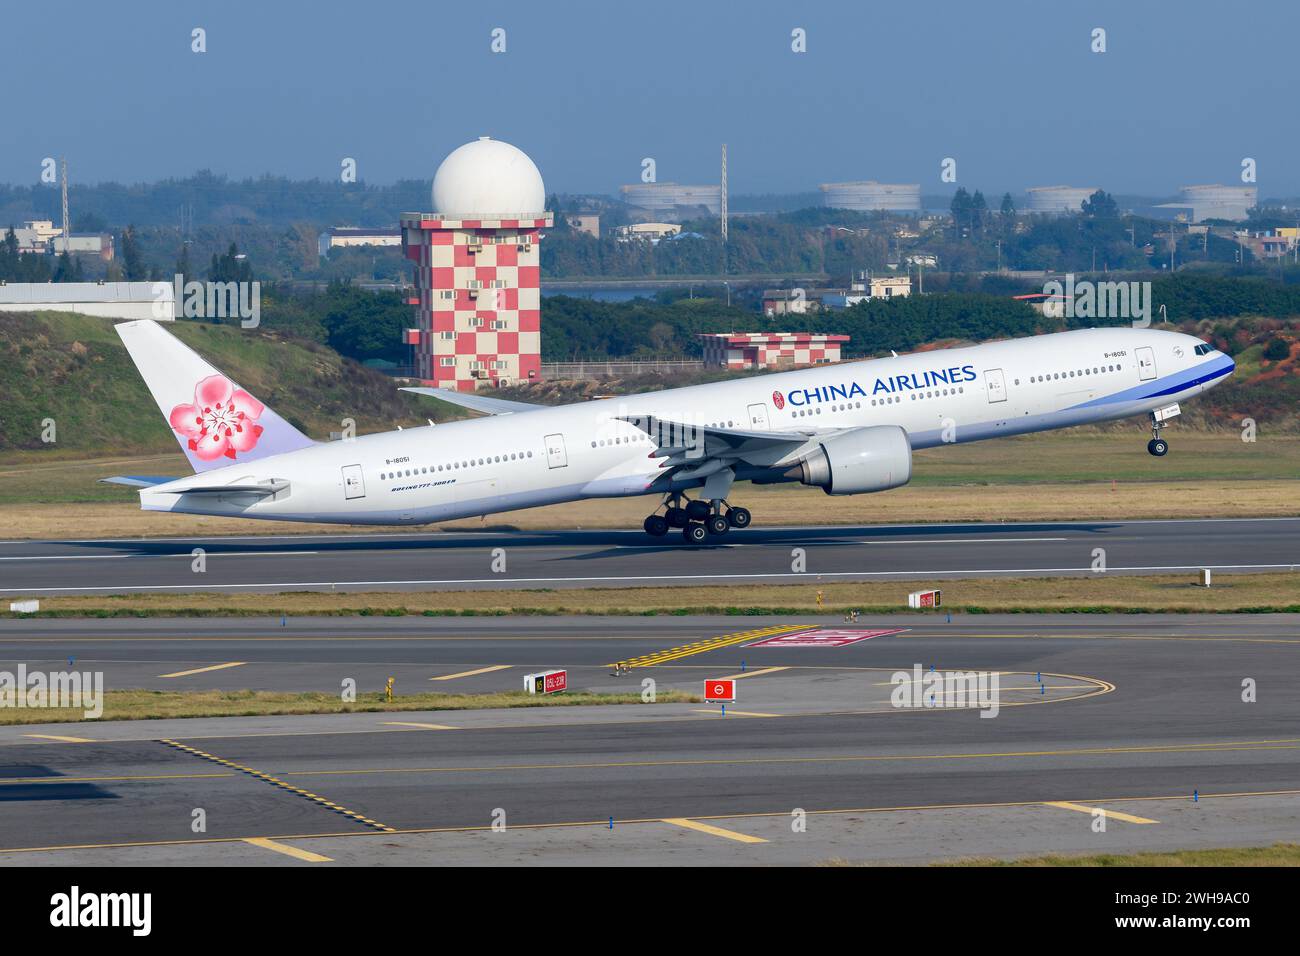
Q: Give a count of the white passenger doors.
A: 5